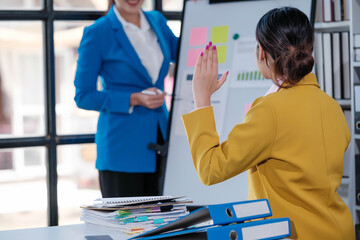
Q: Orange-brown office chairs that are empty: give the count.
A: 0